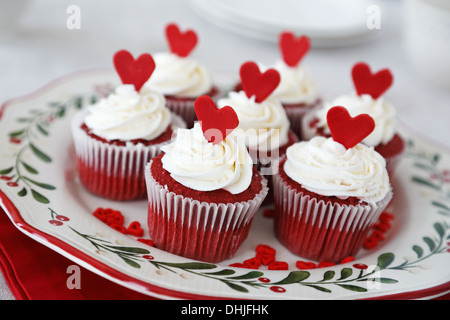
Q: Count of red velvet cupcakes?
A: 7